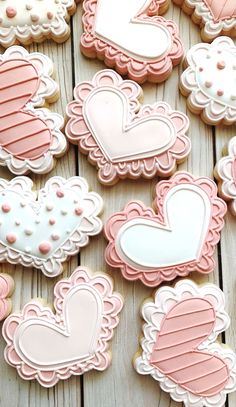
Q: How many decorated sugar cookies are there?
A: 12